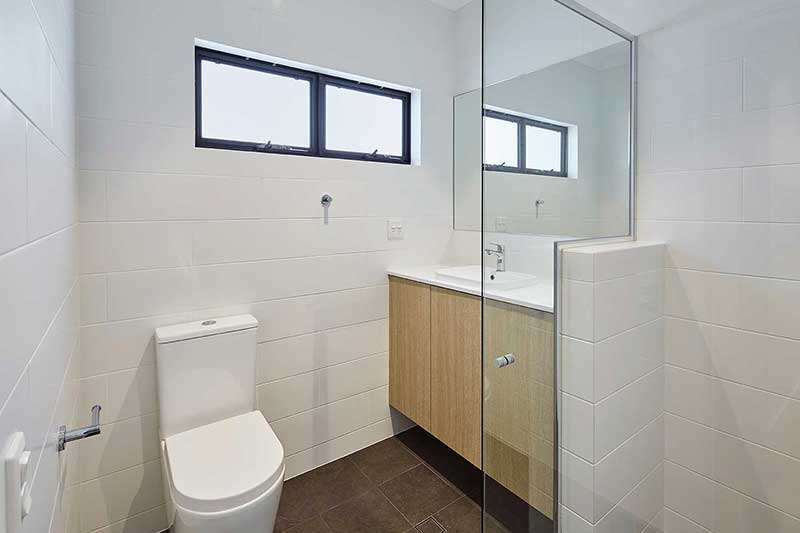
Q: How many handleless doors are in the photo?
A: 3